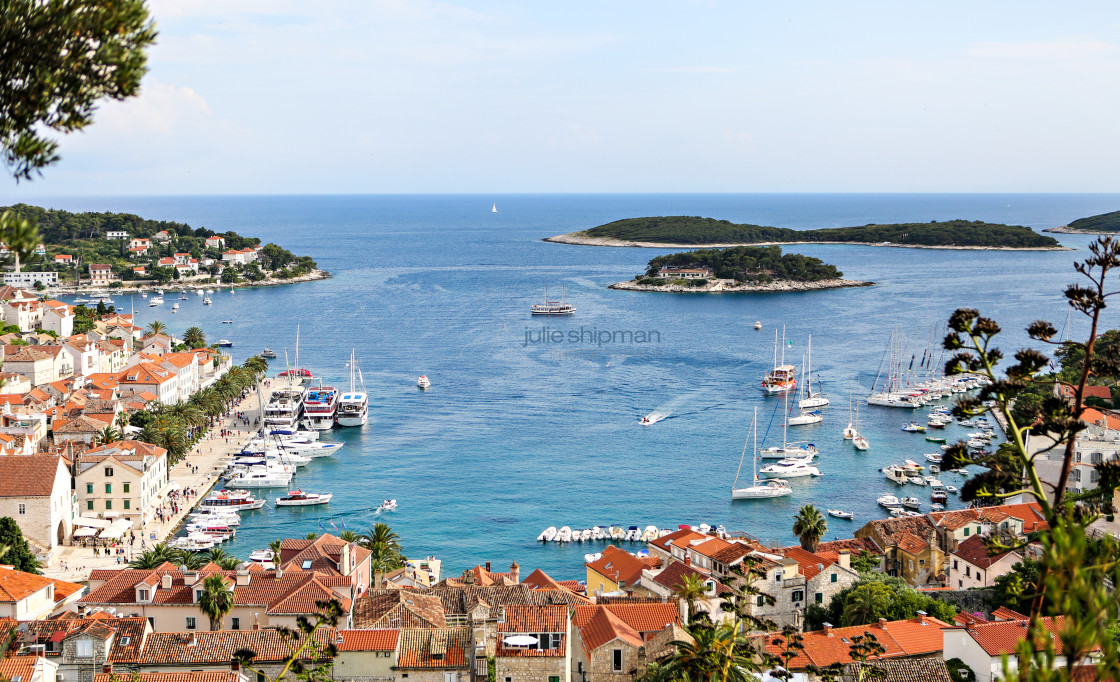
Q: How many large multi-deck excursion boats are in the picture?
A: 3